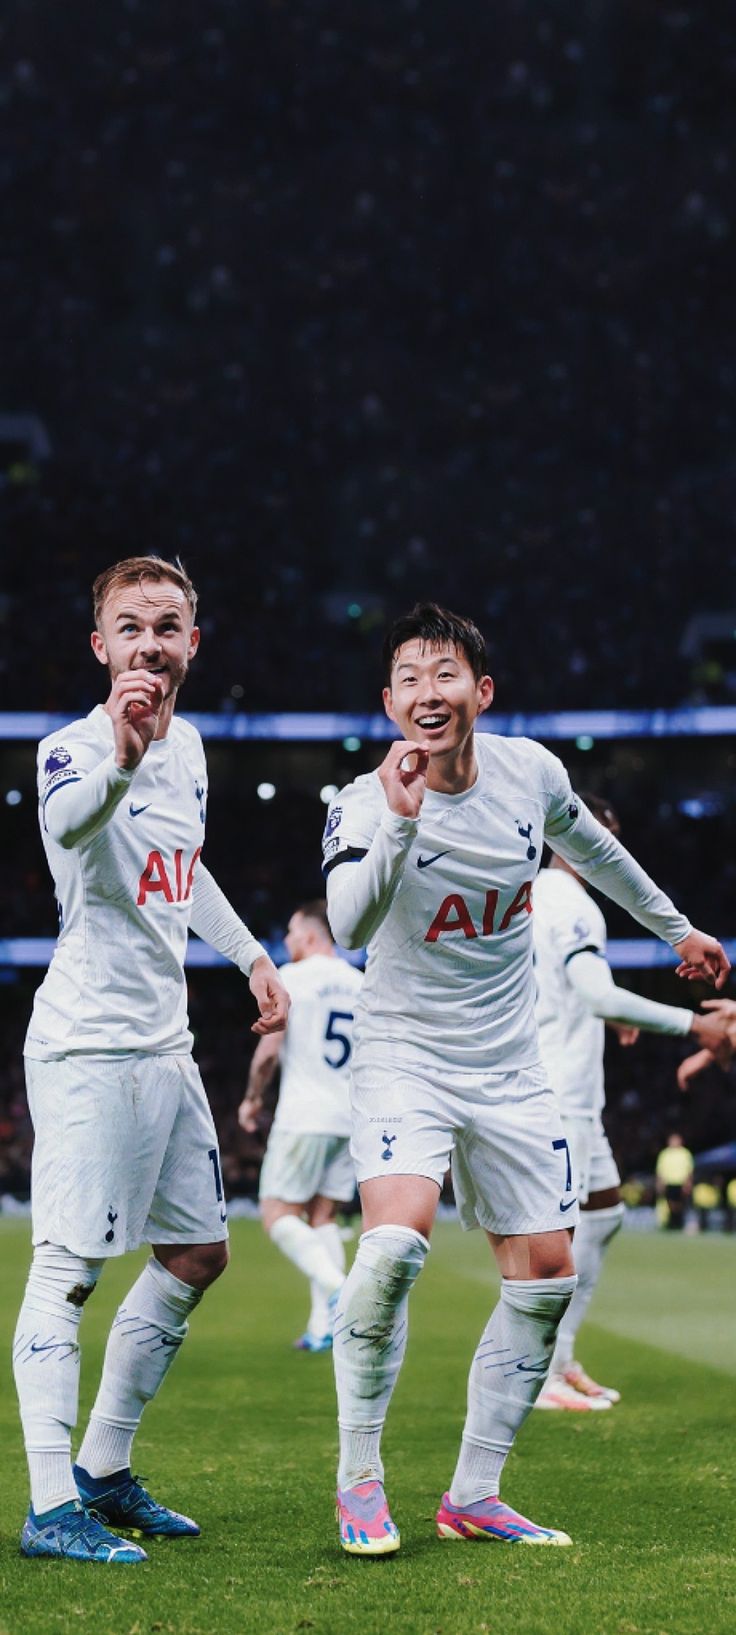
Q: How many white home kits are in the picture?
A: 4